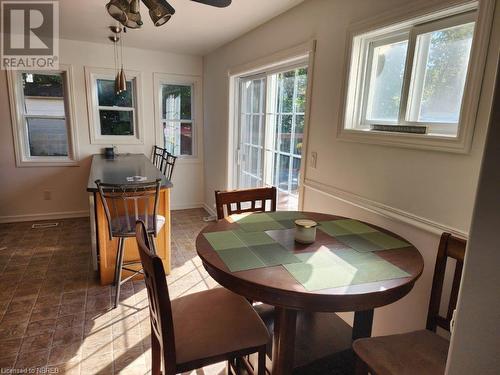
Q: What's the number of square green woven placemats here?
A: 4